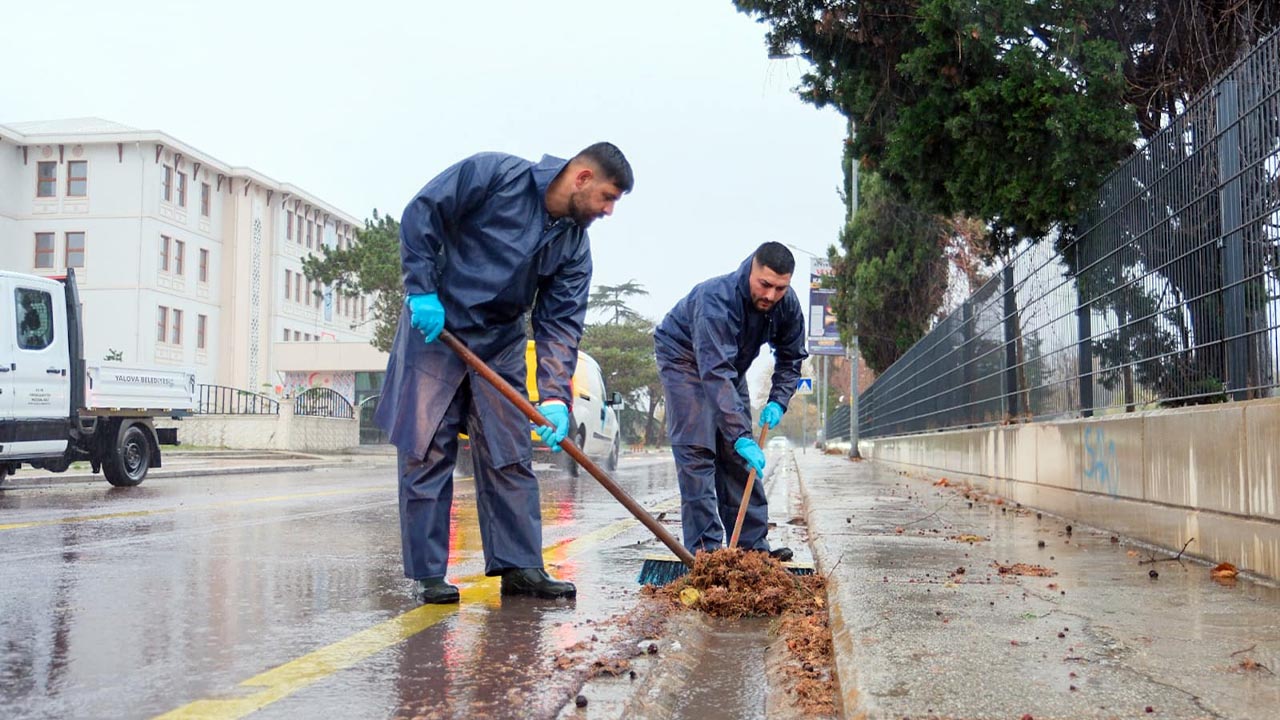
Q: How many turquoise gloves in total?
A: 4